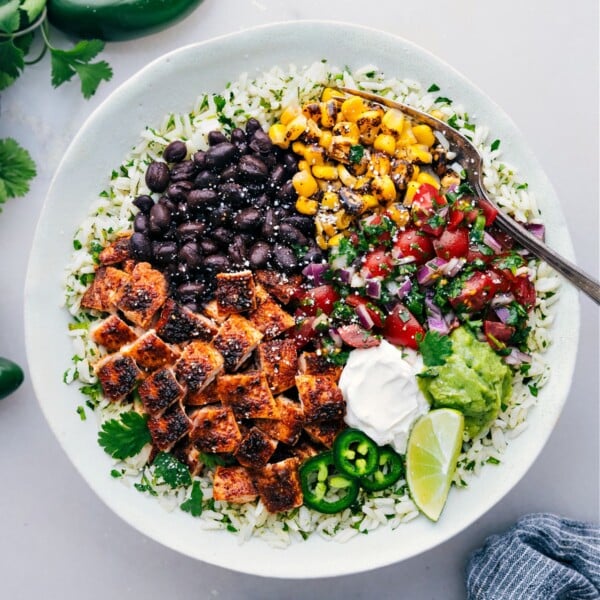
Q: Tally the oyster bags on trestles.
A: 0